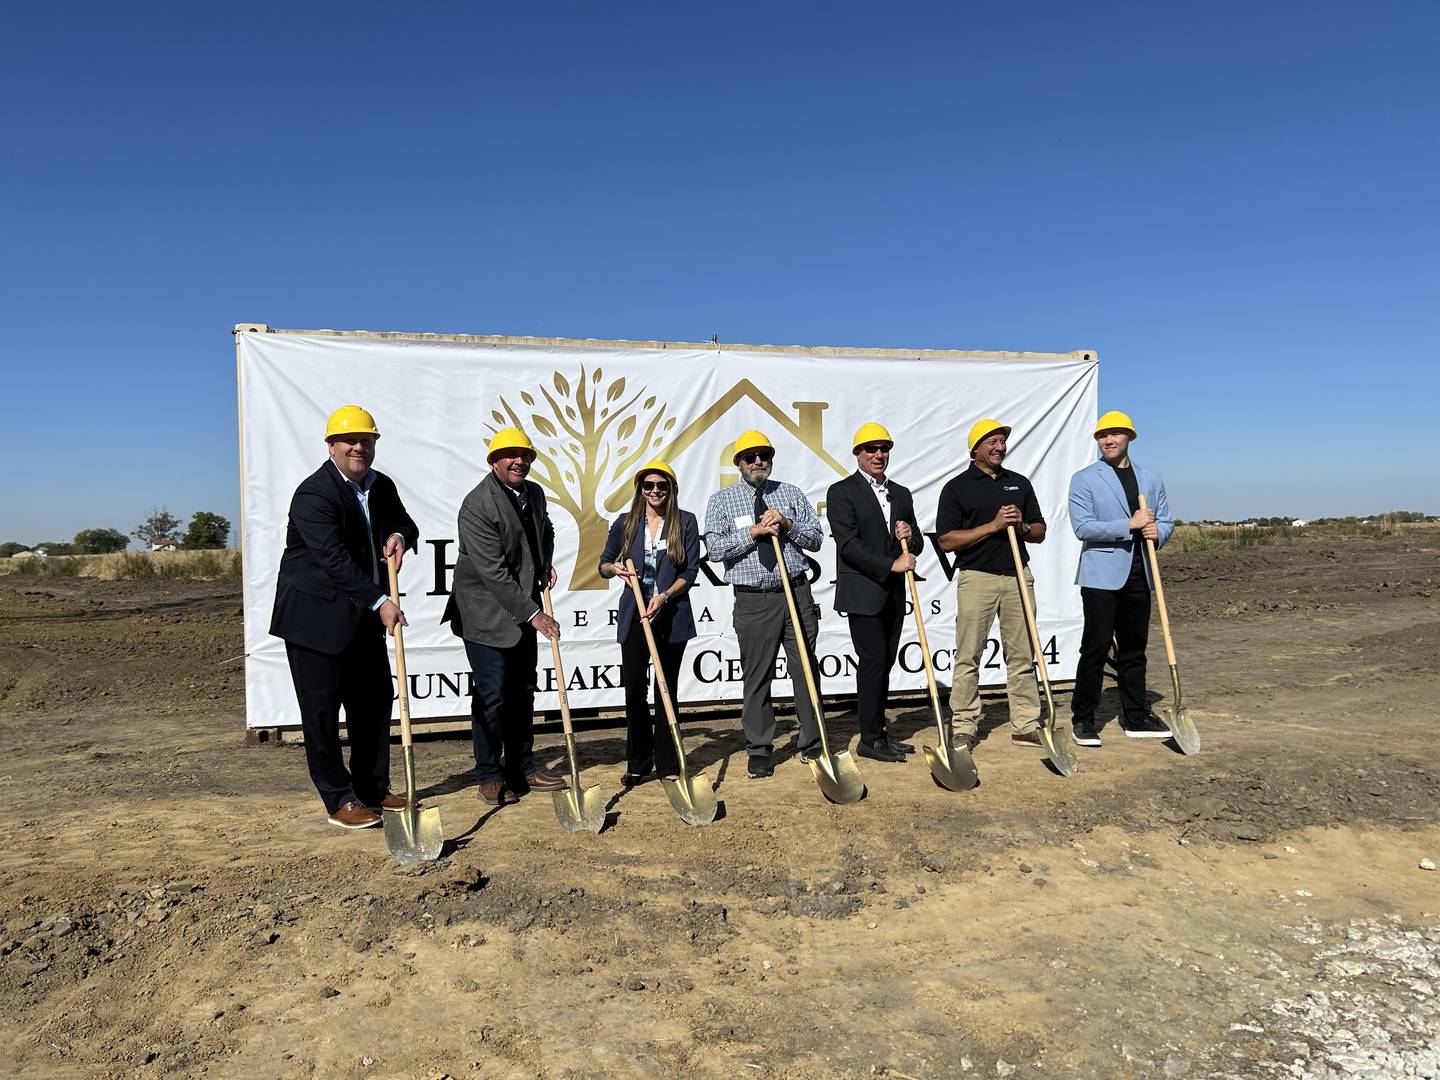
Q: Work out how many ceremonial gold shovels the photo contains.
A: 7